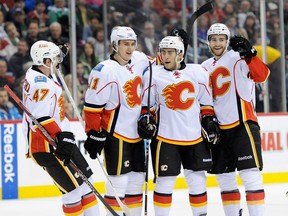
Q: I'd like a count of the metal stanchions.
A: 6